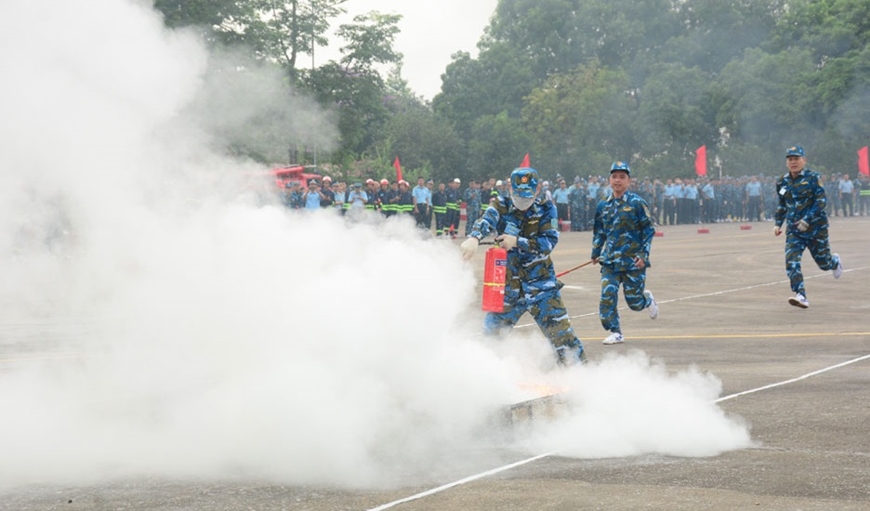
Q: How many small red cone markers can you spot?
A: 3